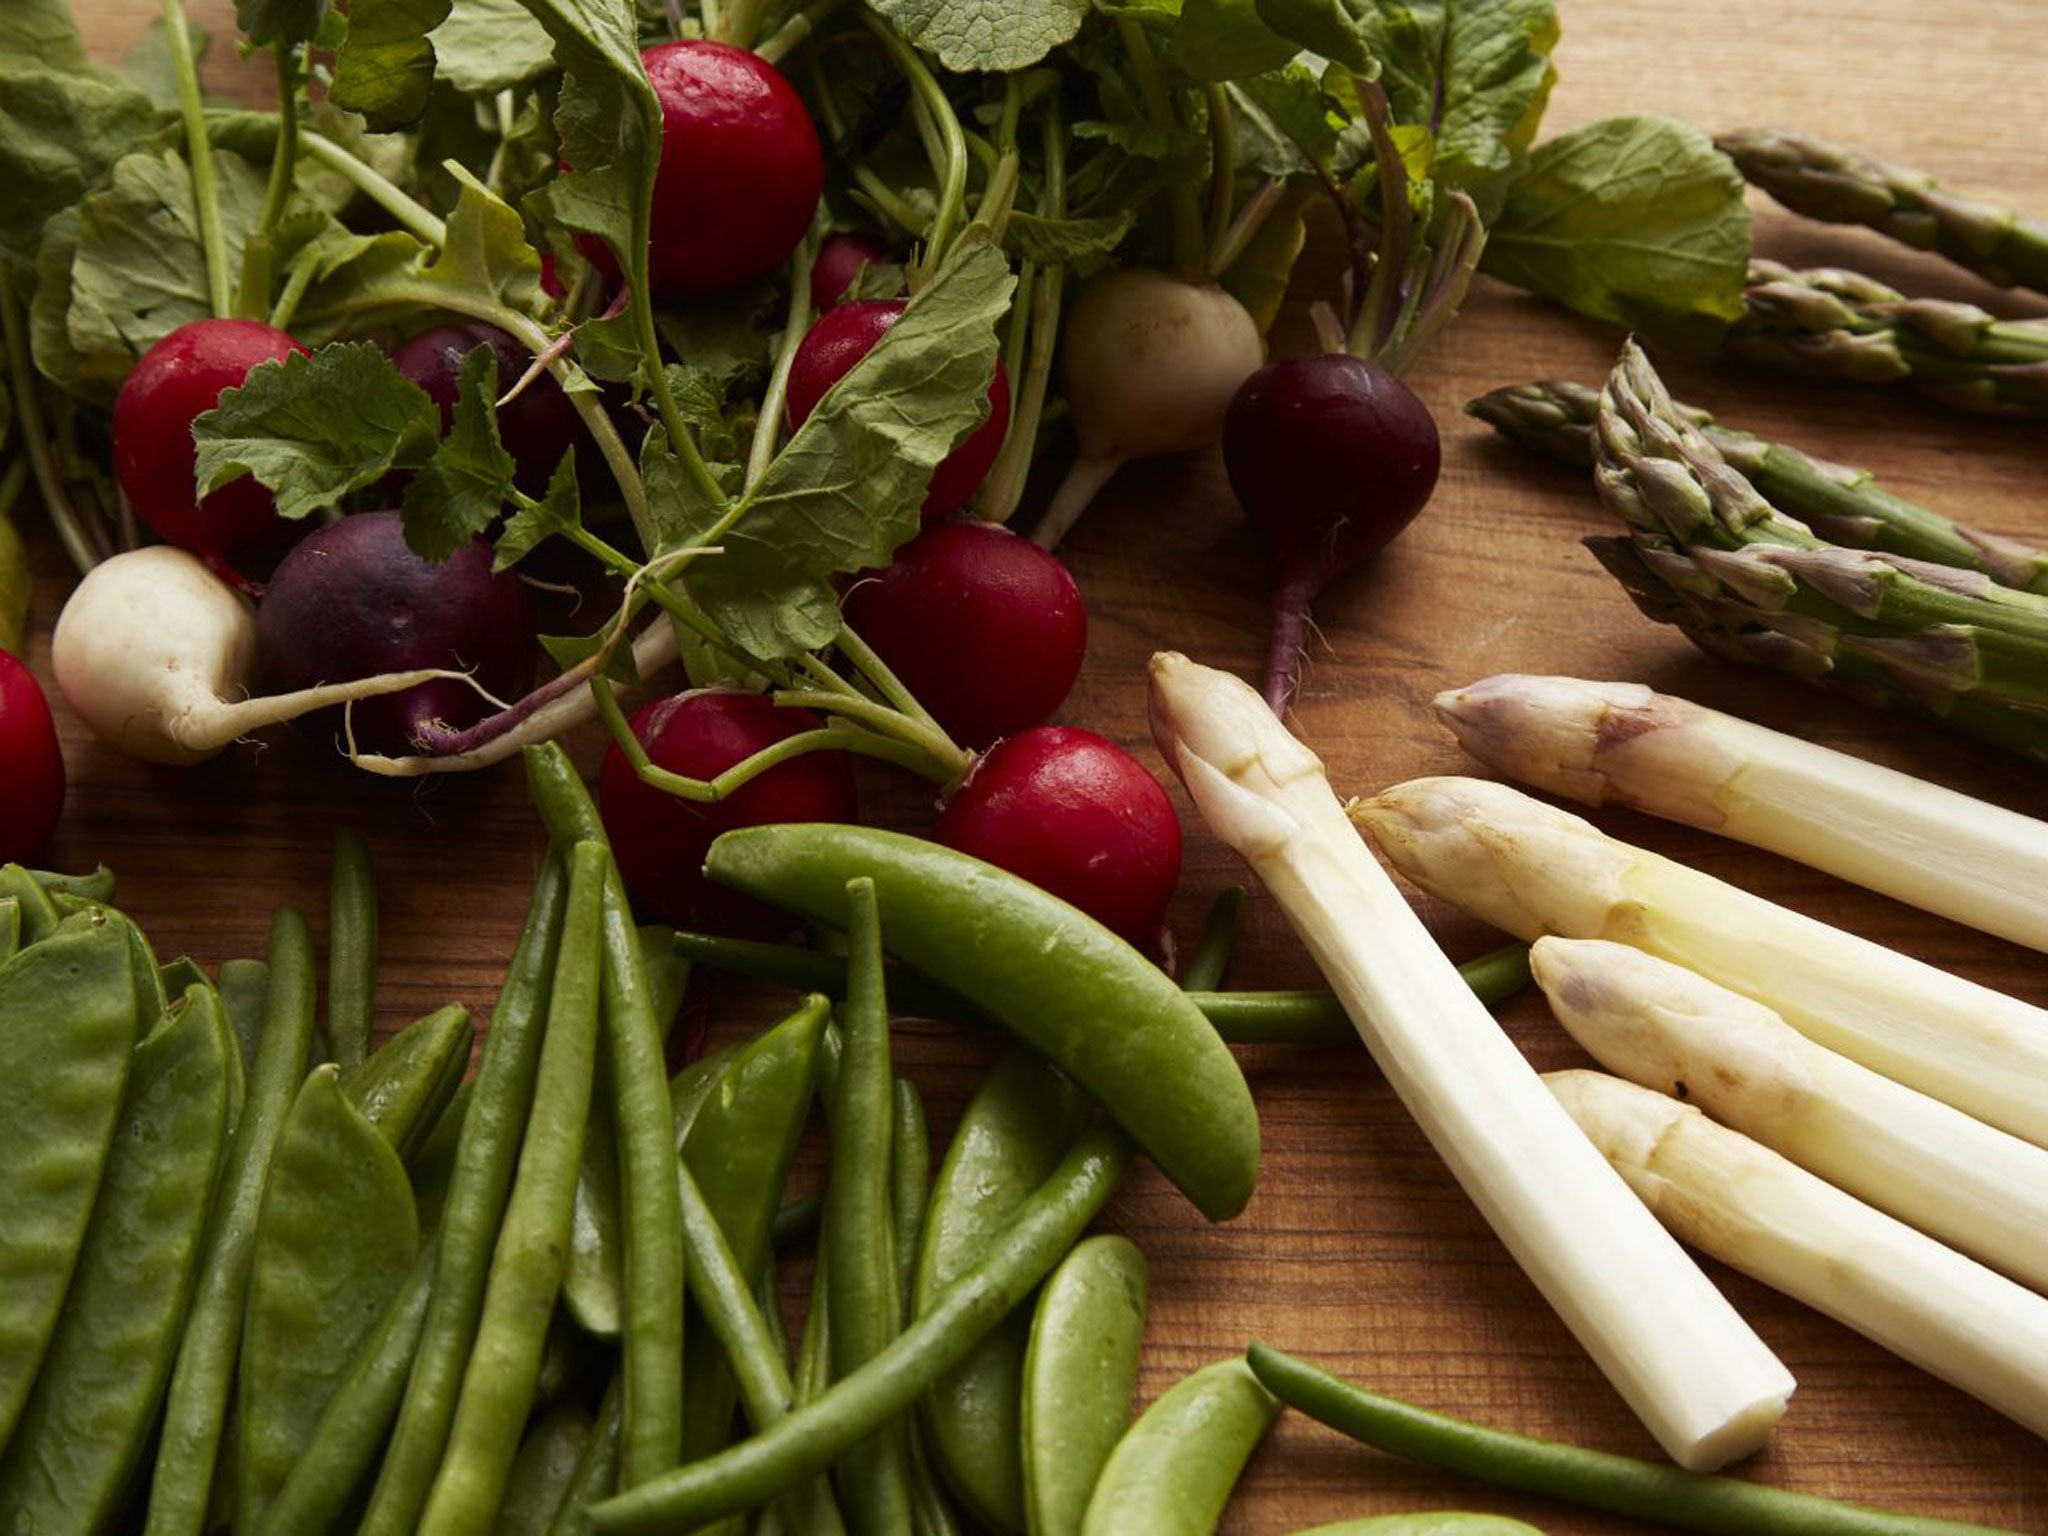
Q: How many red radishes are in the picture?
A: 8